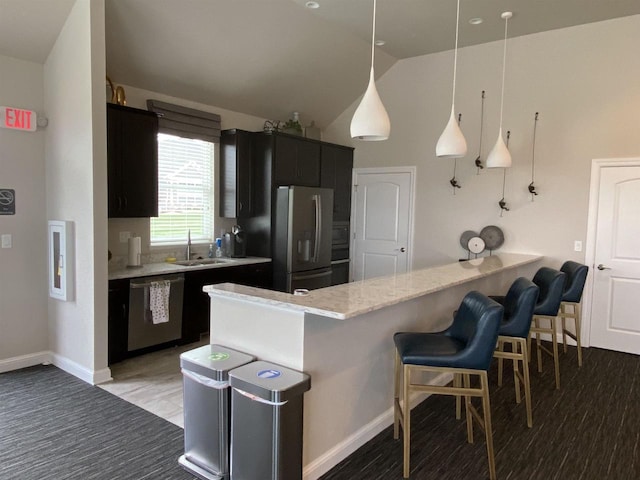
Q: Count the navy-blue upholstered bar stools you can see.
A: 4